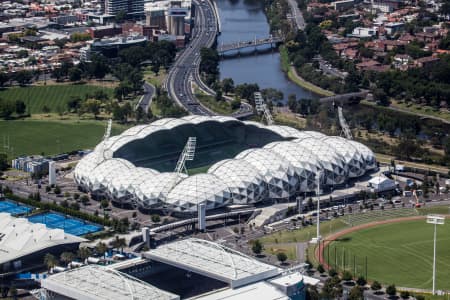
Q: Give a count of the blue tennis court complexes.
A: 2